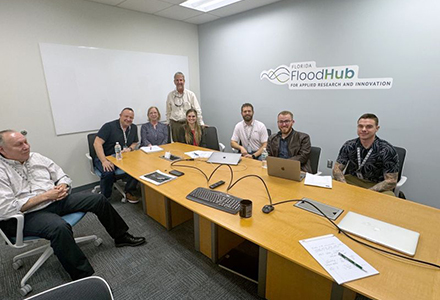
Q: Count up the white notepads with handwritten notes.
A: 1